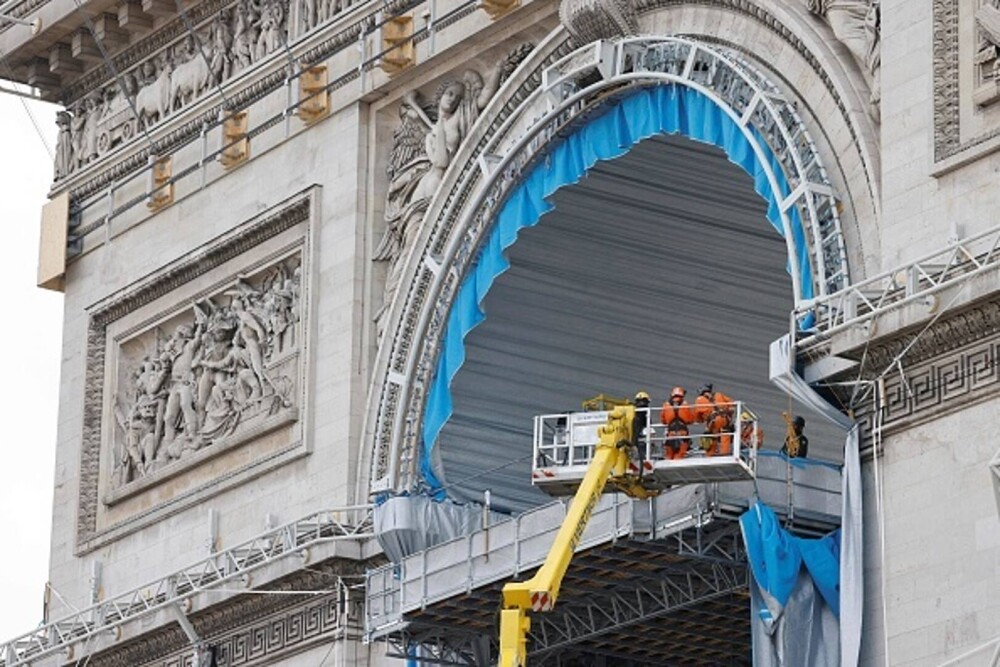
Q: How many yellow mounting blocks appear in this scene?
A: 5